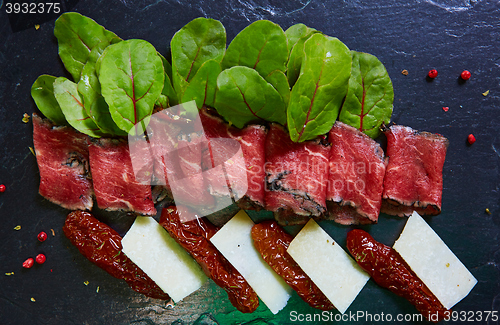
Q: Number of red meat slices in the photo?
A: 7